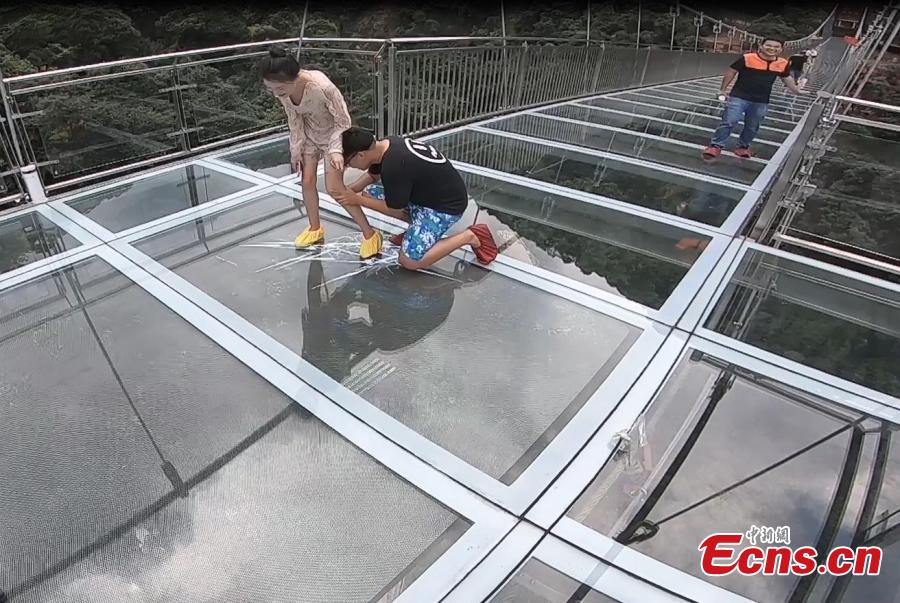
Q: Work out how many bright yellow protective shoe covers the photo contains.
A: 2